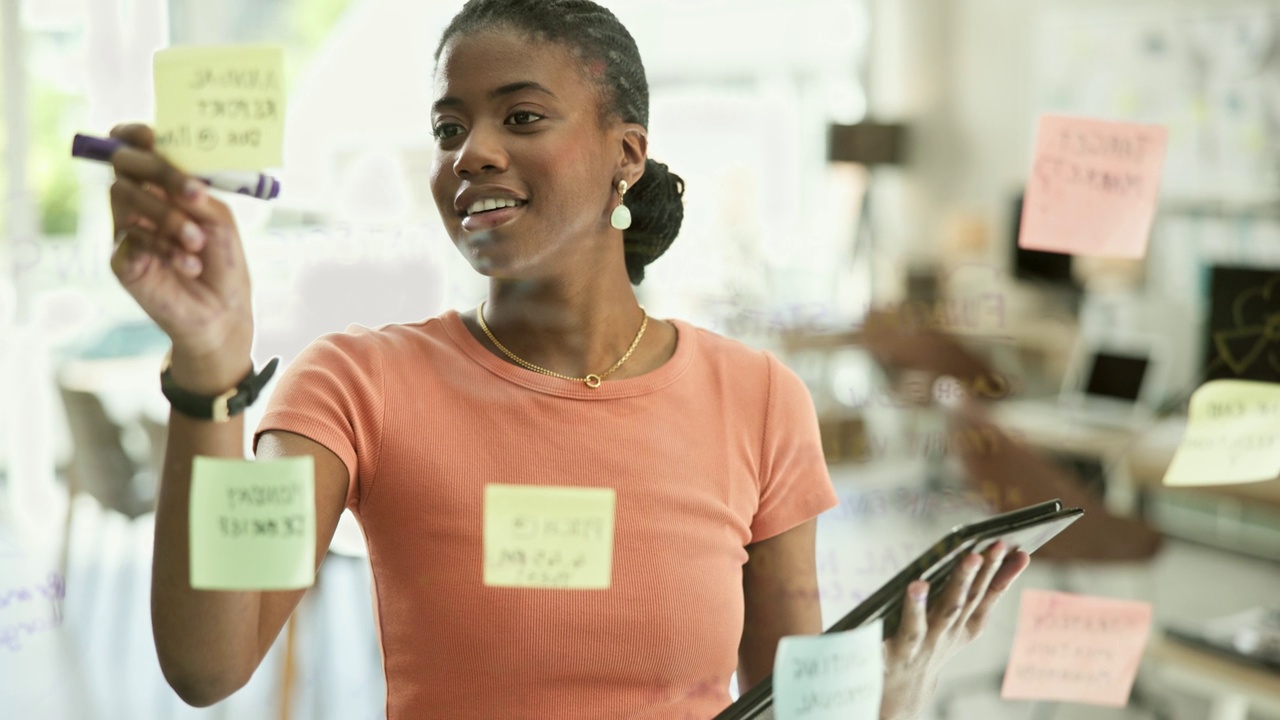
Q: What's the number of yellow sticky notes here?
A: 3